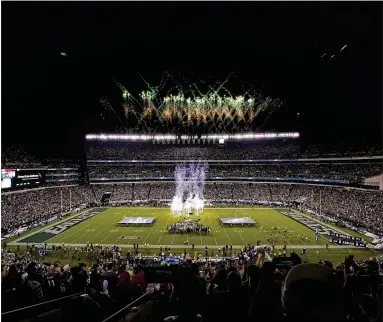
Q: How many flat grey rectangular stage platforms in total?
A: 2